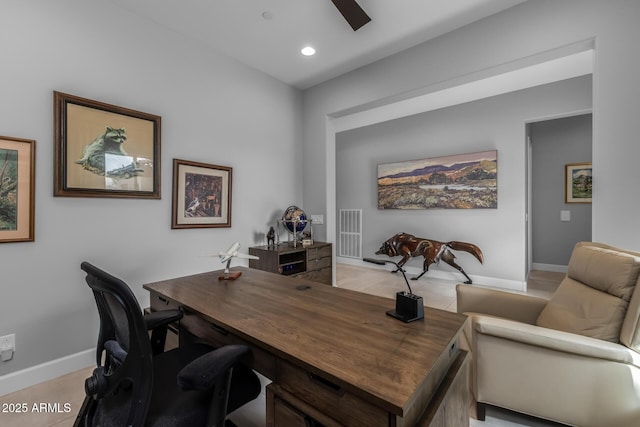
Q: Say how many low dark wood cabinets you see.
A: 1